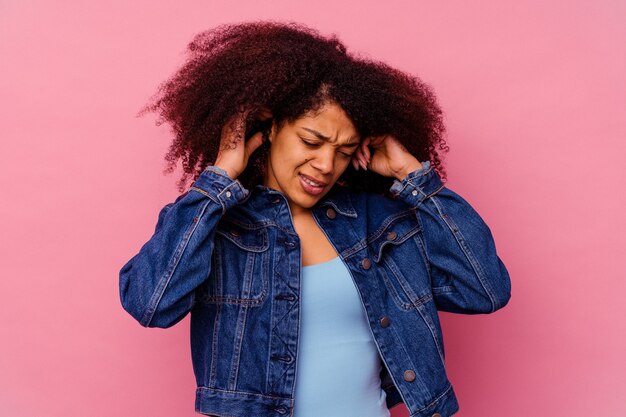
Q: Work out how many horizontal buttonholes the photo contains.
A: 5